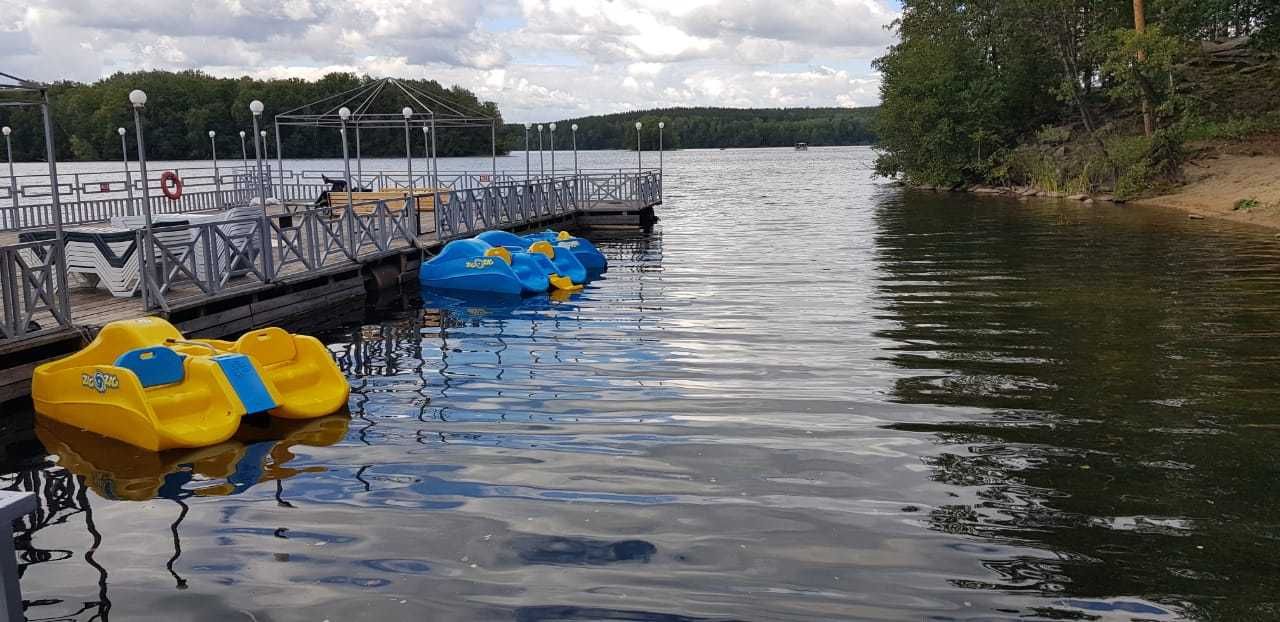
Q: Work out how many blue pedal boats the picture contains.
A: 2